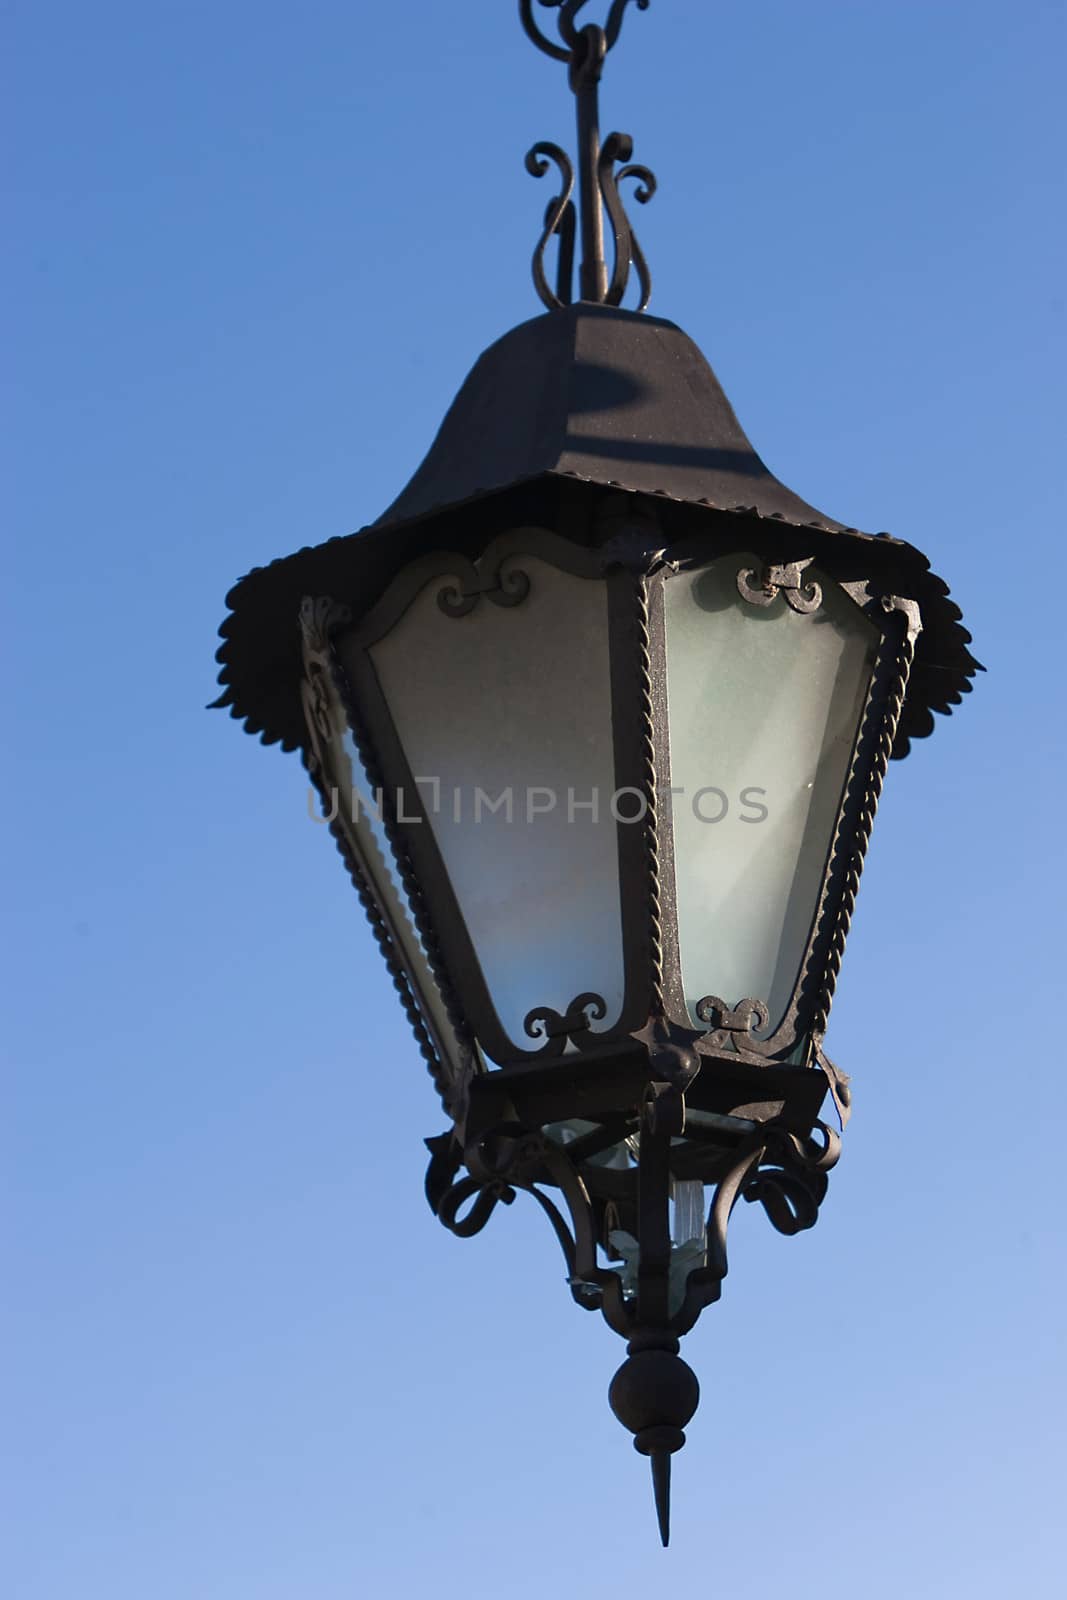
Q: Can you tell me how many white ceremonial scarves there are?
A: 0